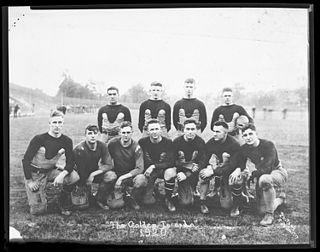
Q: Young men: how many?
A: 11